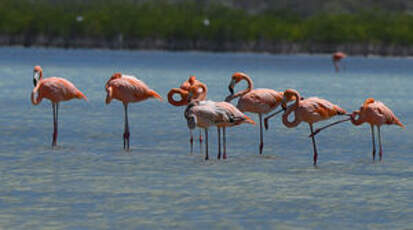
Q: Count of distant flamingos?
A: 1